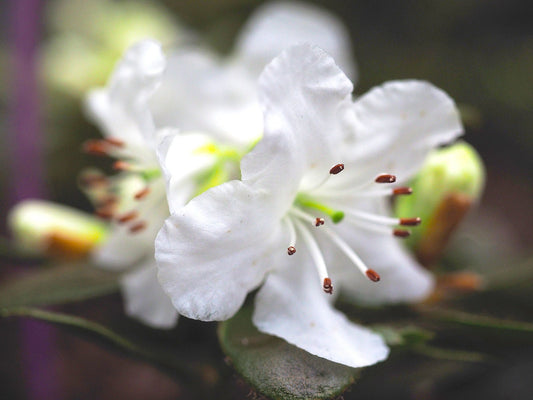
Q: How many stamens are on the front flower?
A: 9